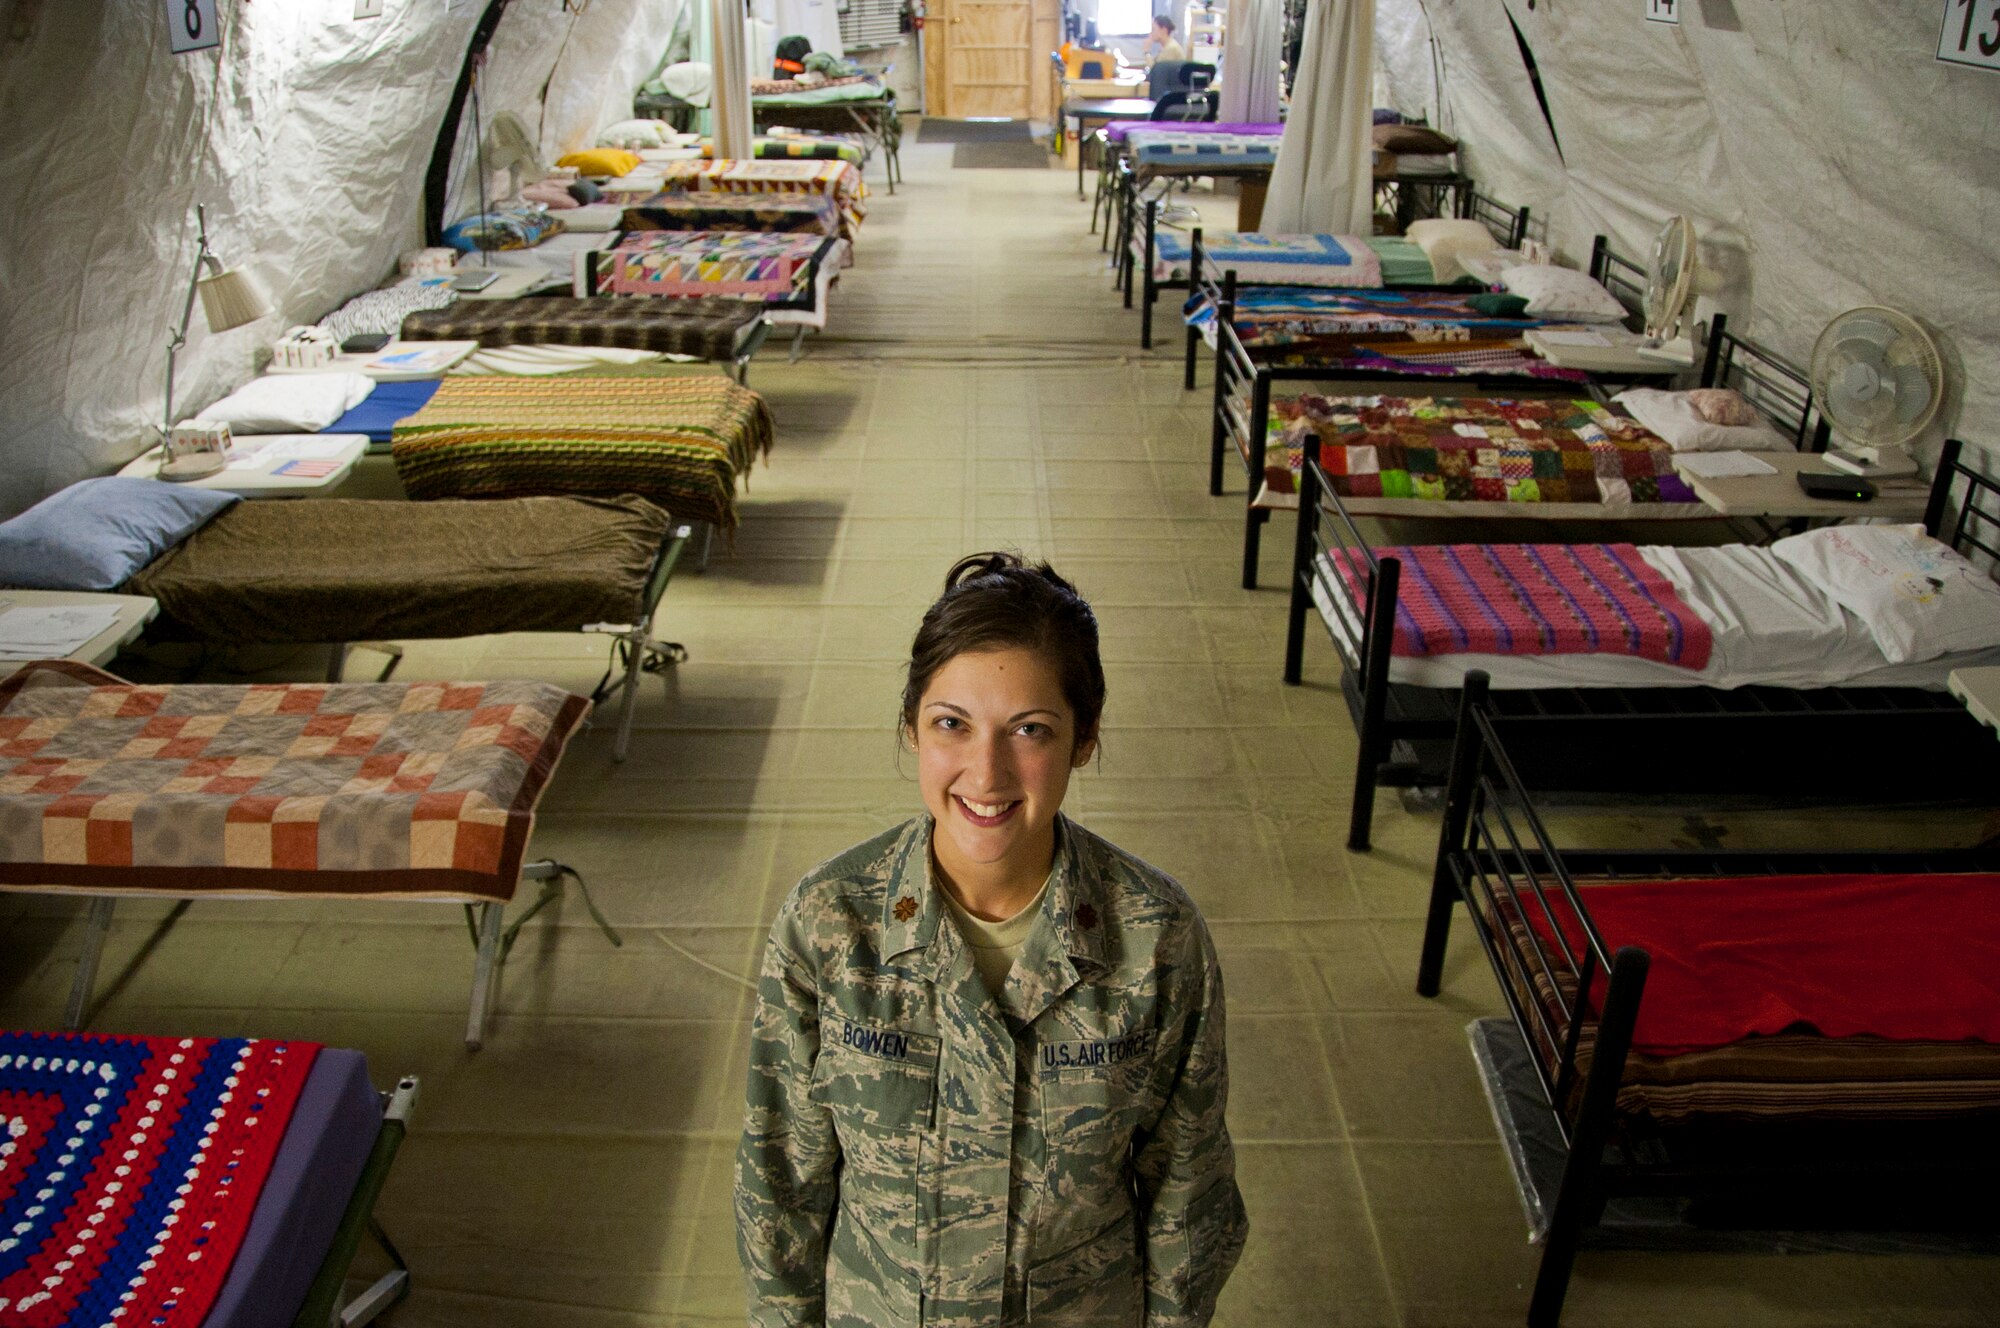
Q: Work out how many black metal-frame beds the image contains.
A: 5